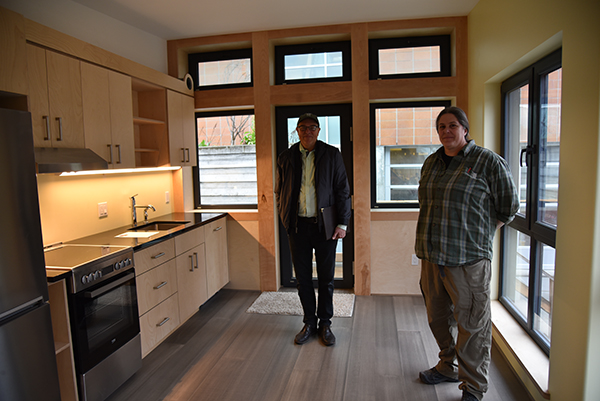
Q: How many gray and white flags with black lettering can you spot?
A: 0